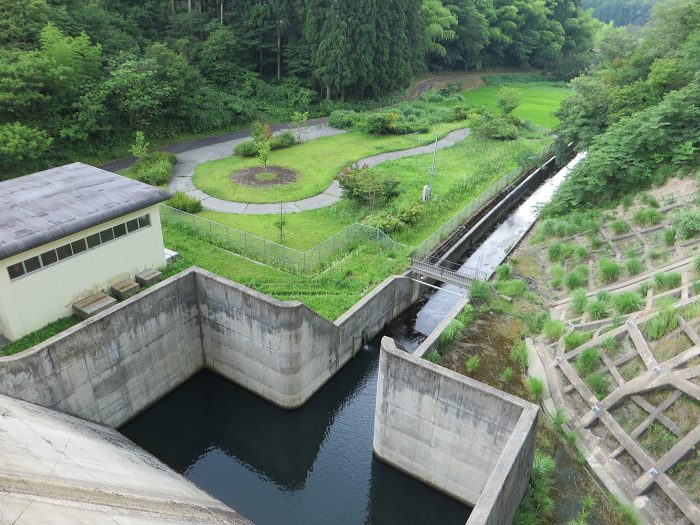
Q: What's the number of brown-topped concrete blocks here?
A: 3